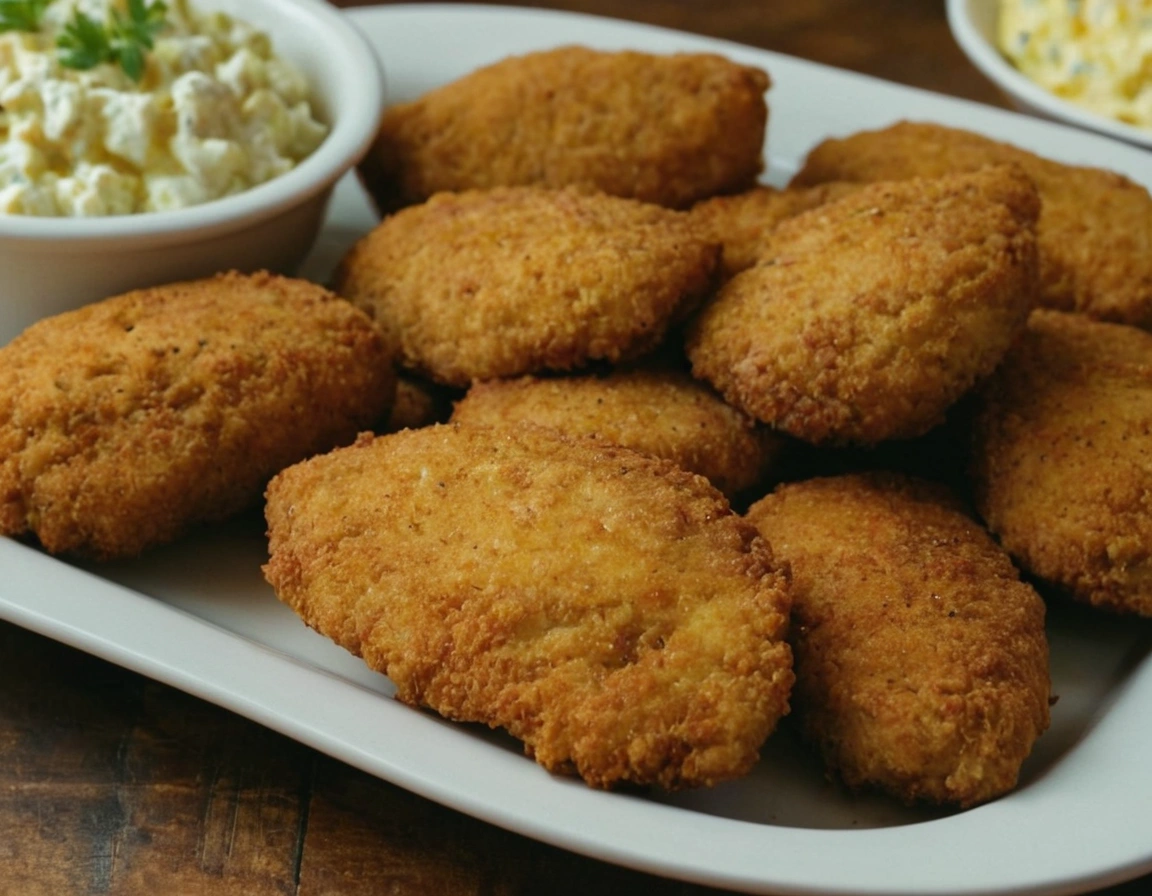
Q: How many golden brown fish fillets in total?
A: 10